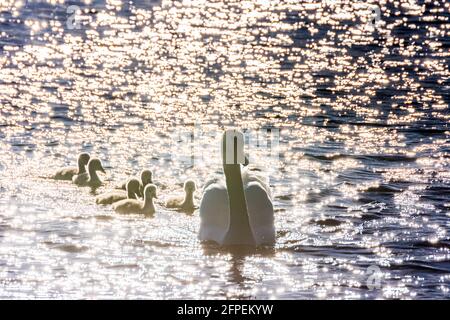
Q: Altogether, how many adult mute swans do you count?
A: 1